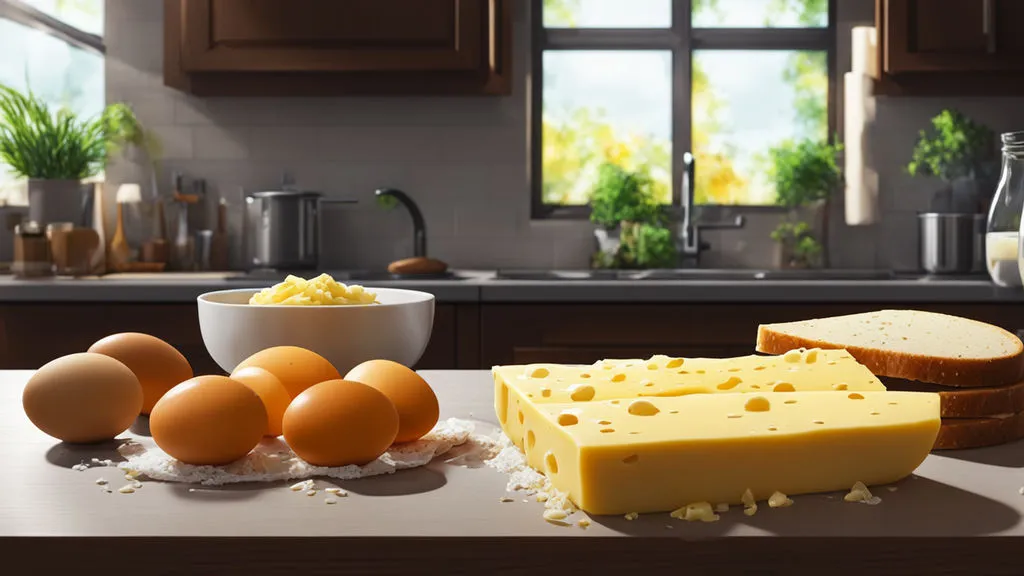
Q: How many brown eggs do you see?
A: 7